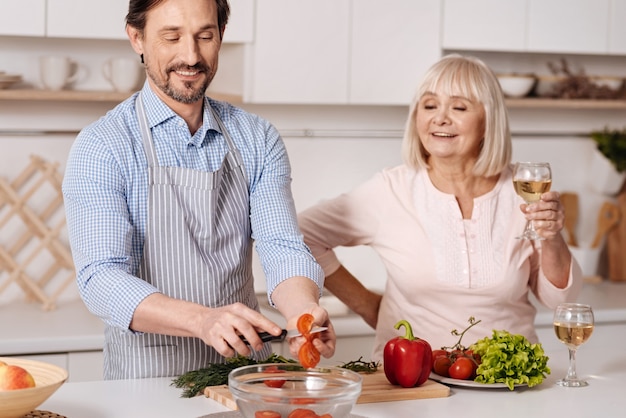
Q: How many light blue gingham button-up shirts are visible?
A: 1